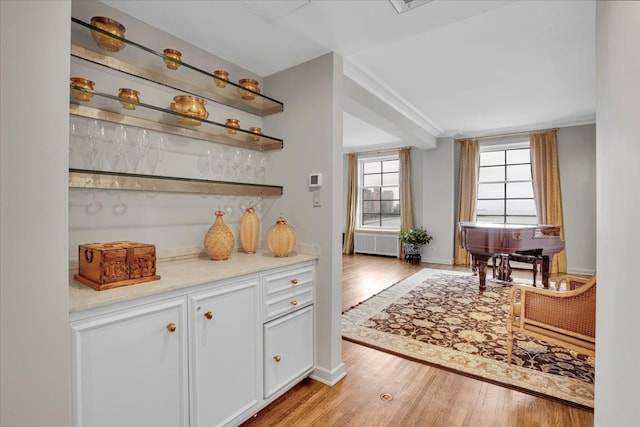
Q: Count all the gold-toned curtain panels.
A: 4